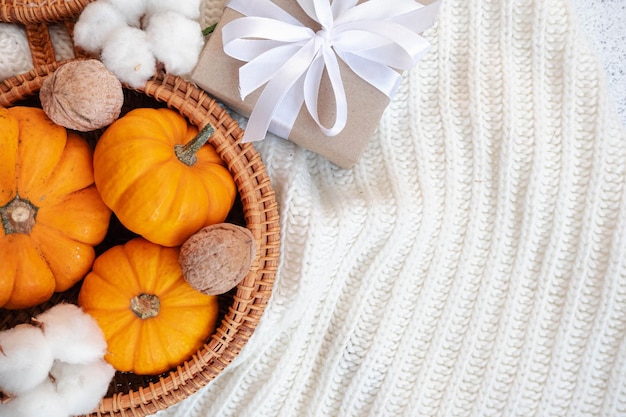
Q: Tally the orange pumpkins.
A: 3